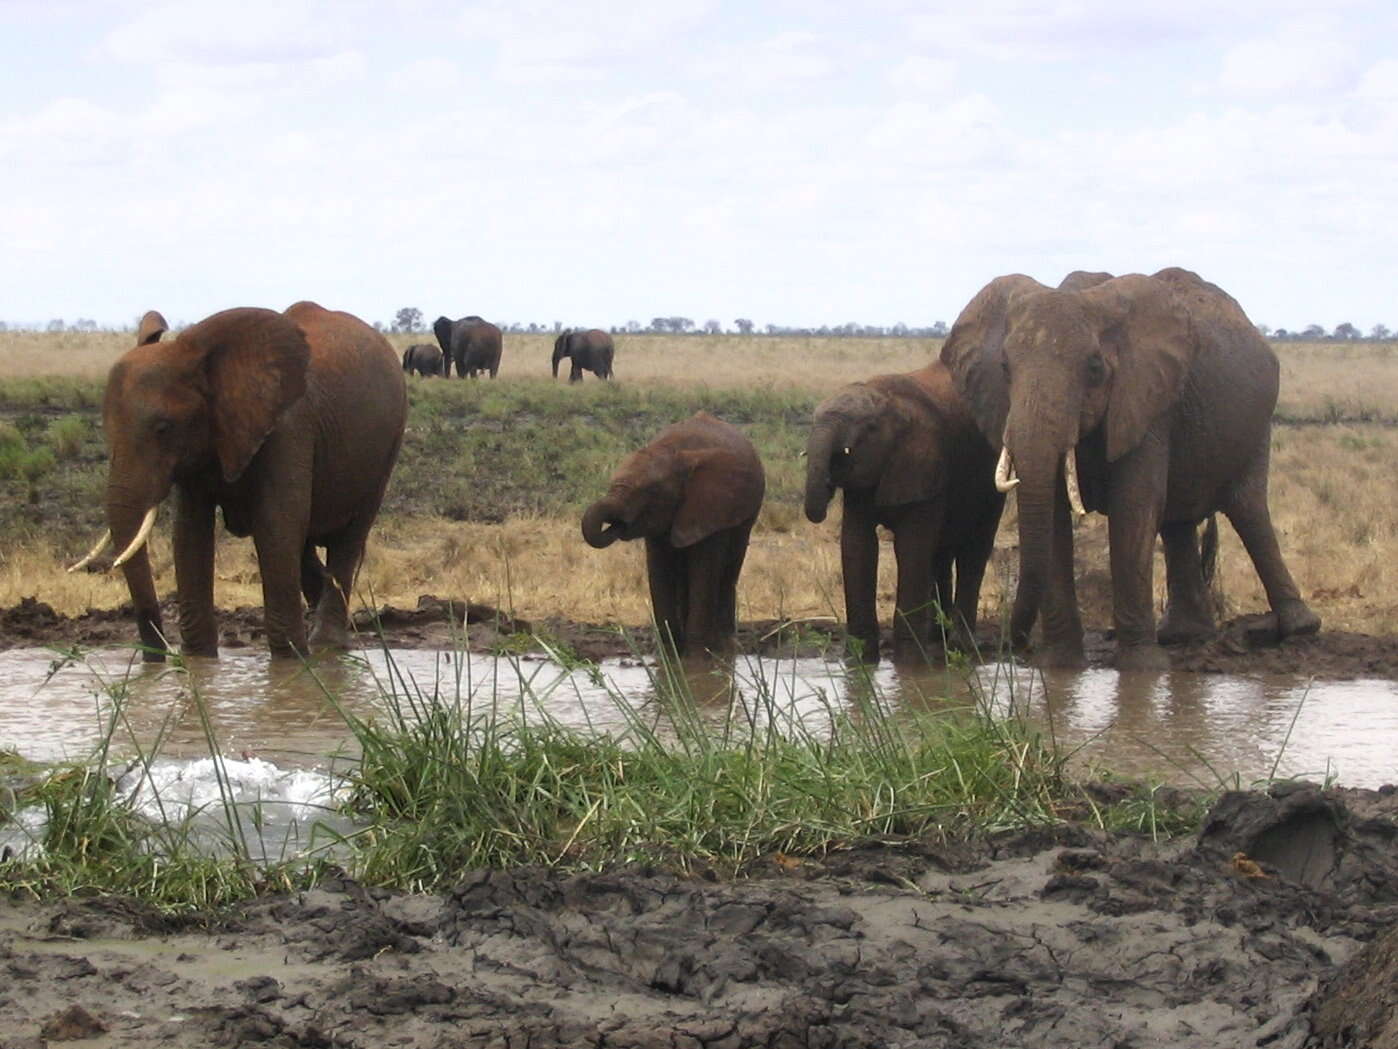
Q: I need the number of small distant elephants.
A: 3